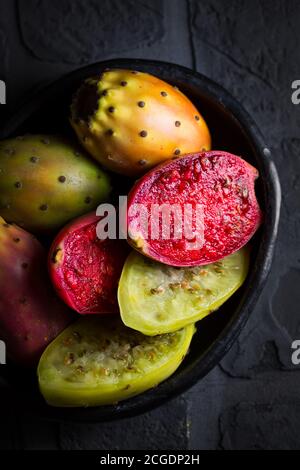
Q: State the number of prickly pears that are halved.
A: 4